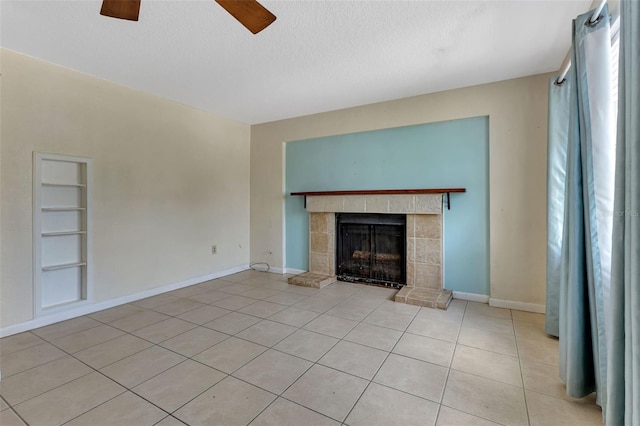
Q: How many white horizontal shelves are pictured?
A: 4